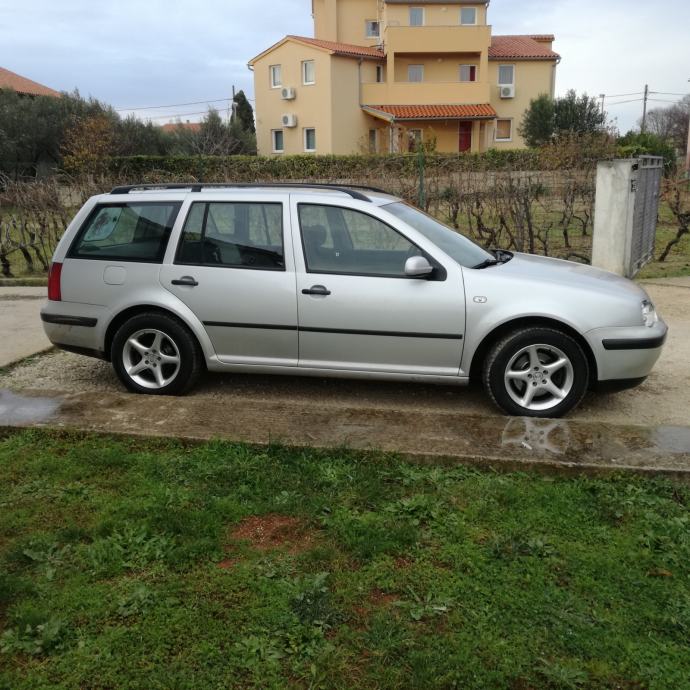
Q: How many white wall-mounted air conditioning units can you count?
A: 3